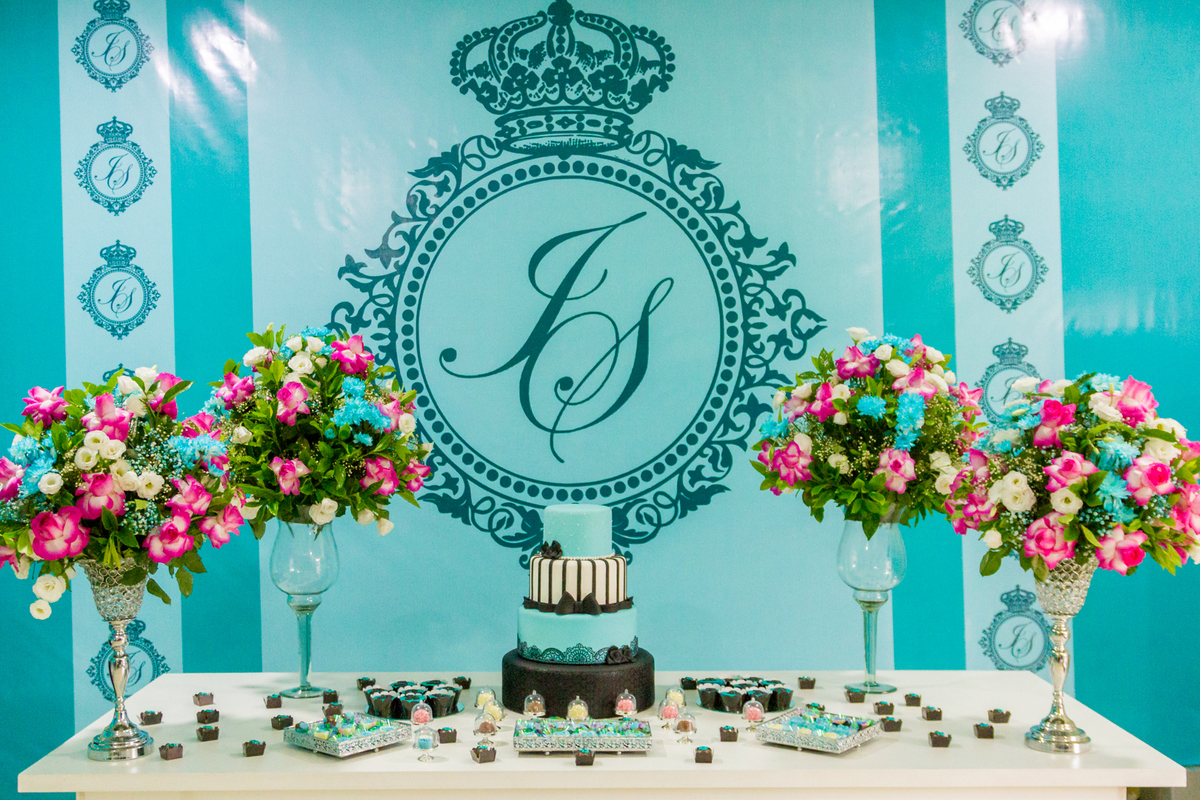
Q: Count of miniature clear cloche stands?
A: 12